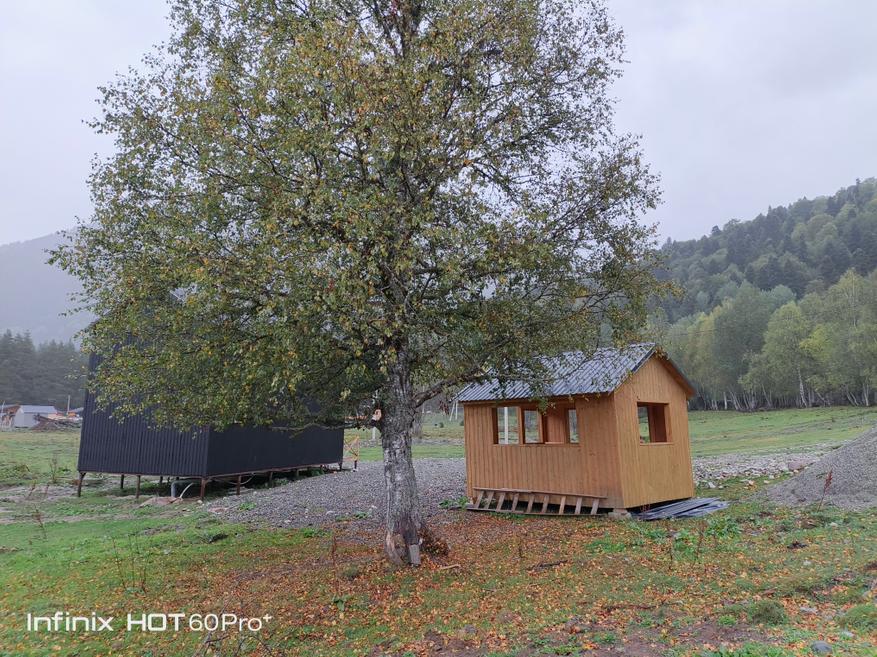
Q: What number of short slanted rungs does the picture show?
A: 9